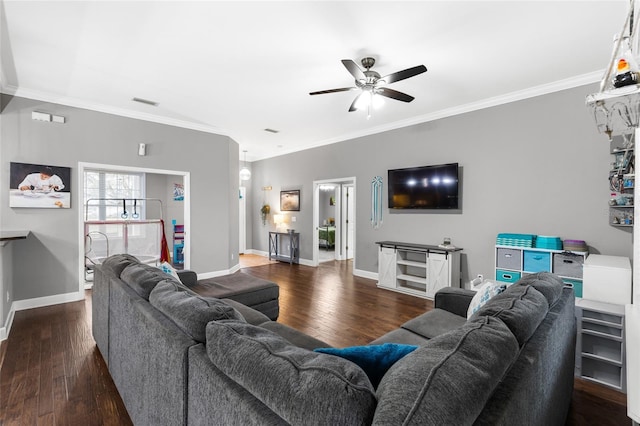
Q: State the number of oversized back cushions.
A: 7